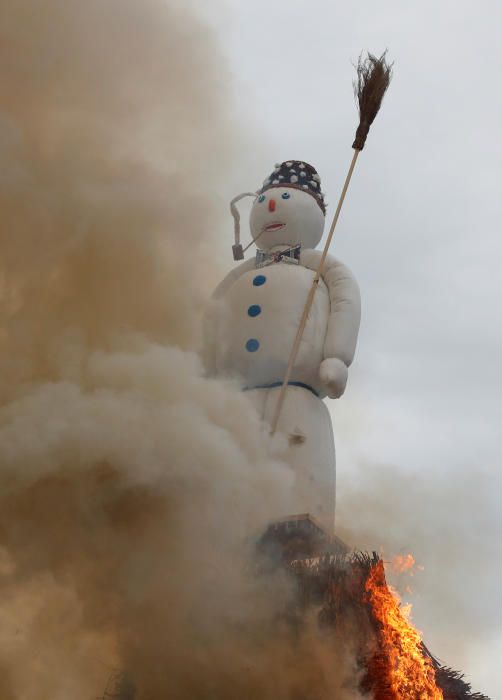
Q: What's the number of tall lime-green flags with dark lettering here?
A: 0